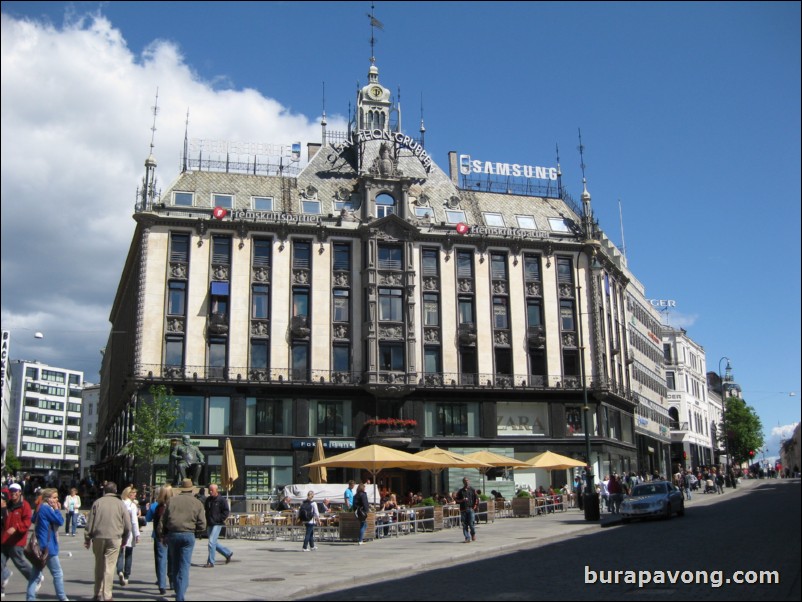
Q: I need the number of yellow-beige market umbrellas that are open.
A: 4